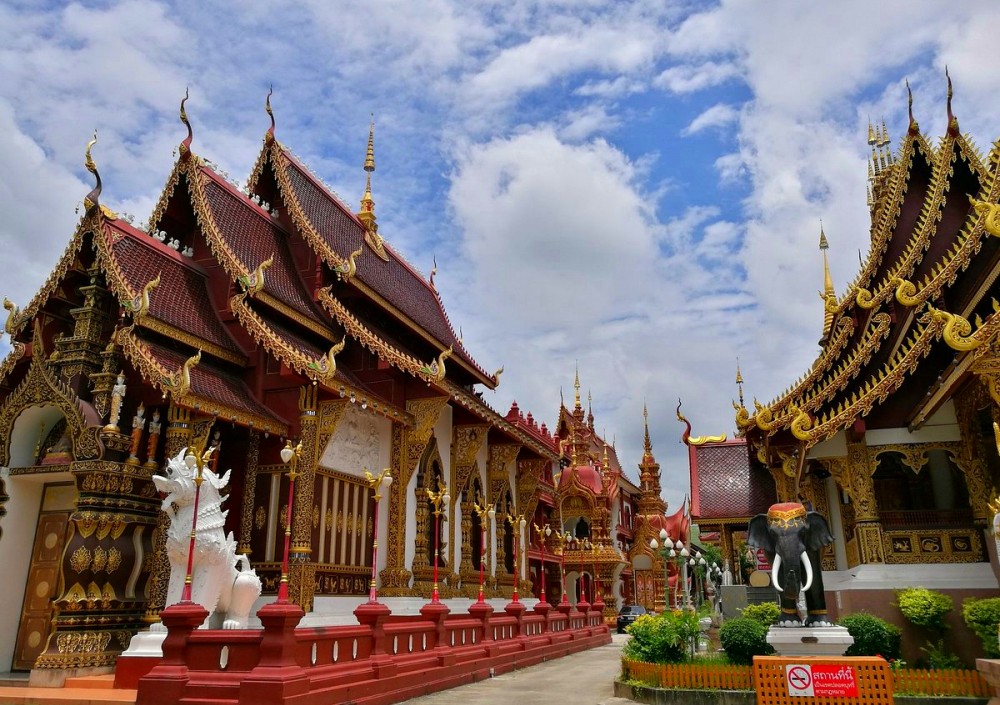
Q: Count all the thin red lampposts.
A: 10